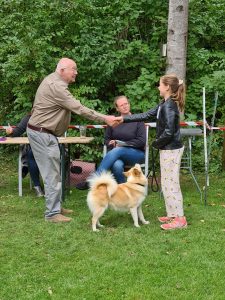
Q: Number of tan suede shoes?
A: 2